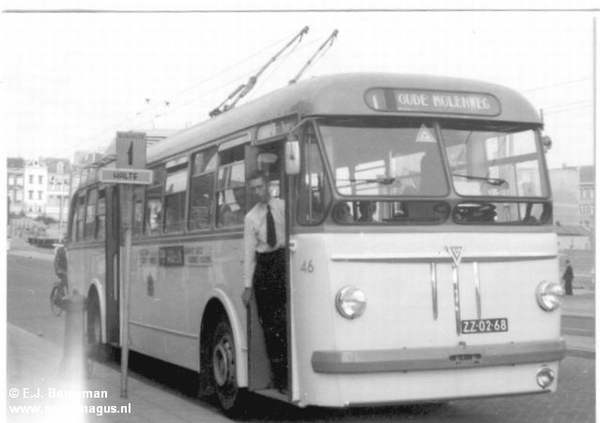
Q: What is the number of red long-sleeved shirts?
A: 0